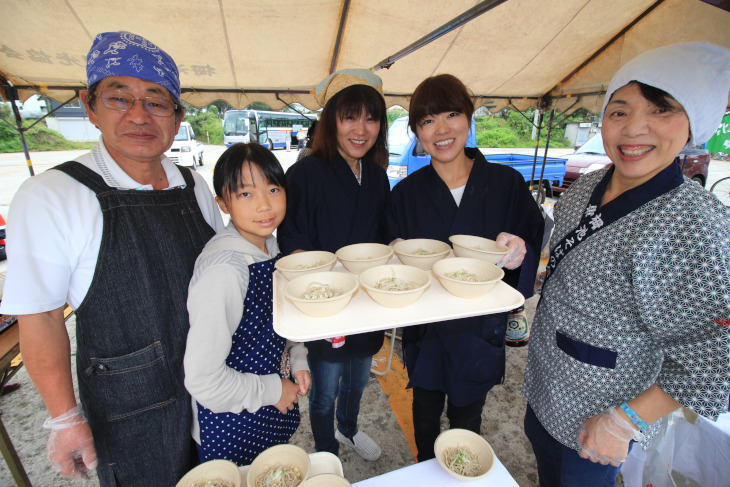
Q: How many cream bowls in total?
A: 11